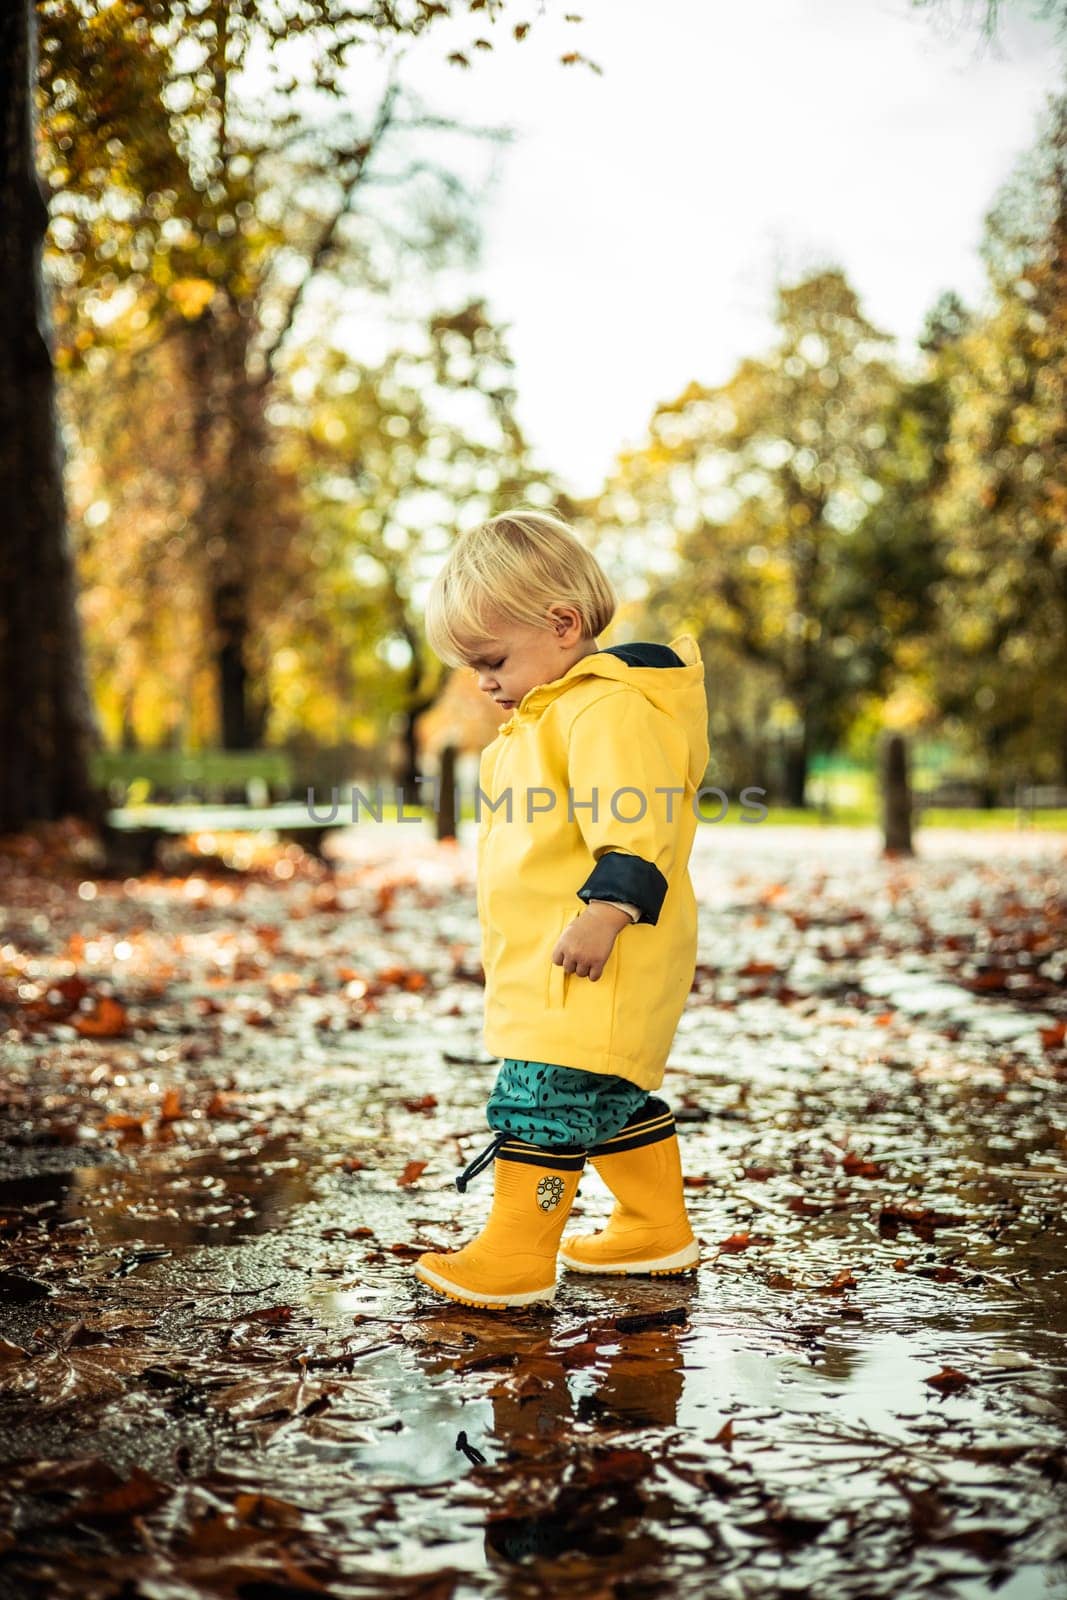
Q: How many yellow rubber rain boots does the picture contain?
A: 2